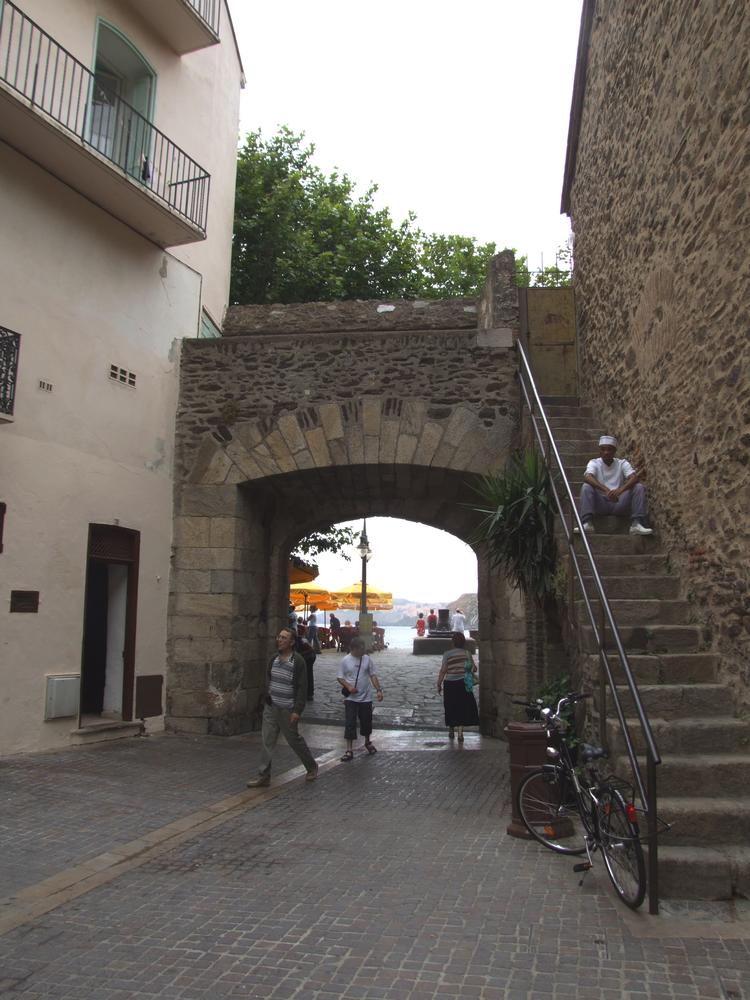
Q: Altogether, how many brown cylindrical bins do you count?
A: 1